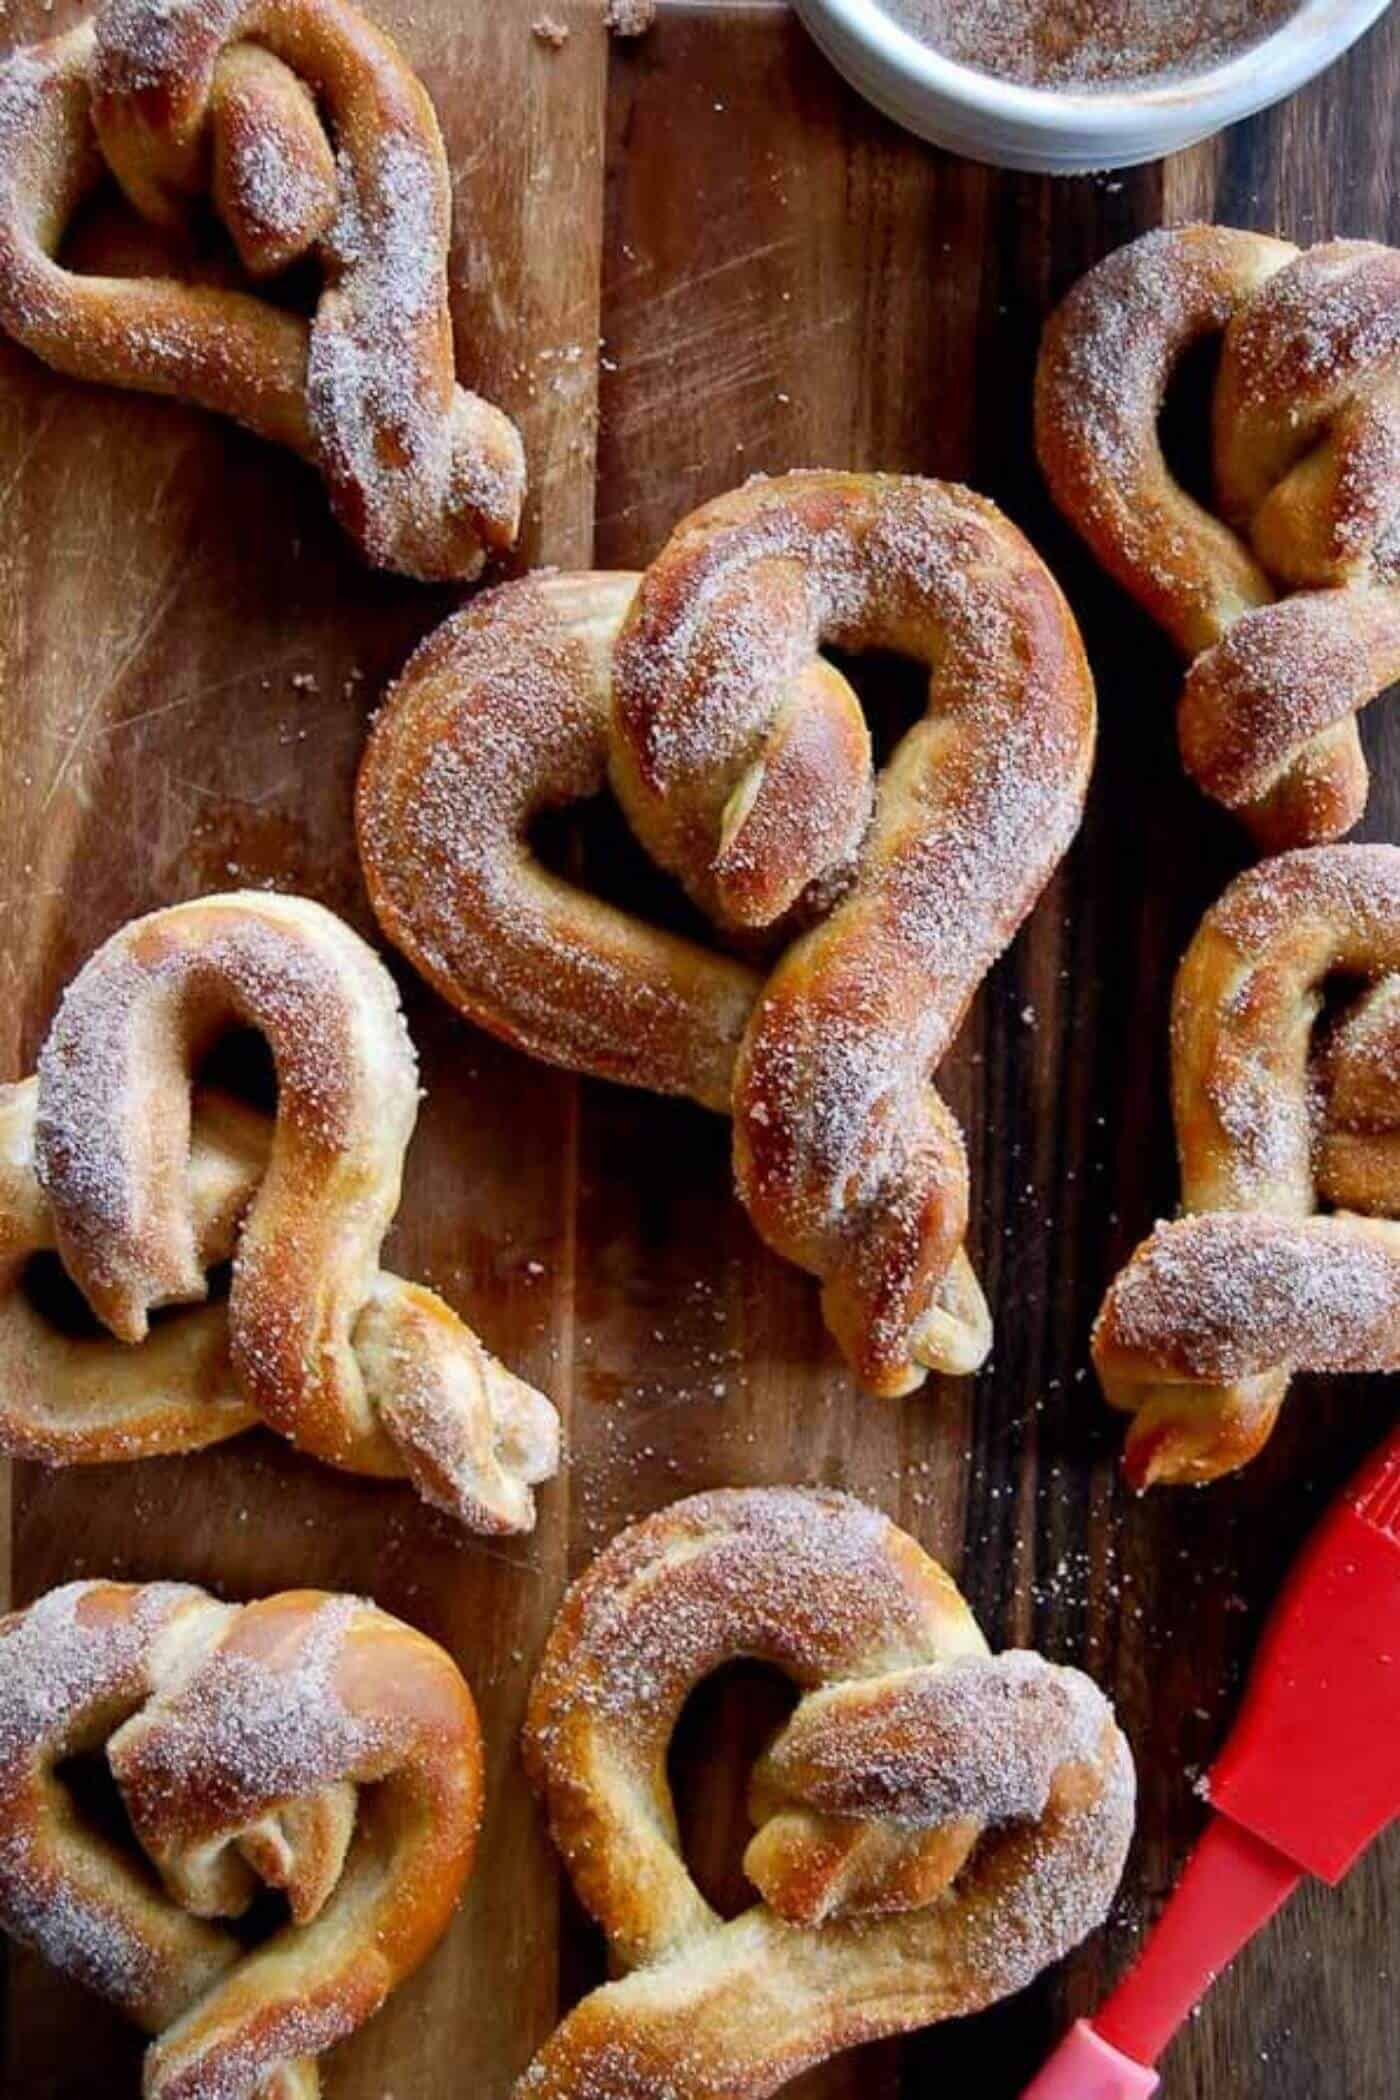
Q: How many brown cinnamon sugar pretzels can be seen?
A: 7